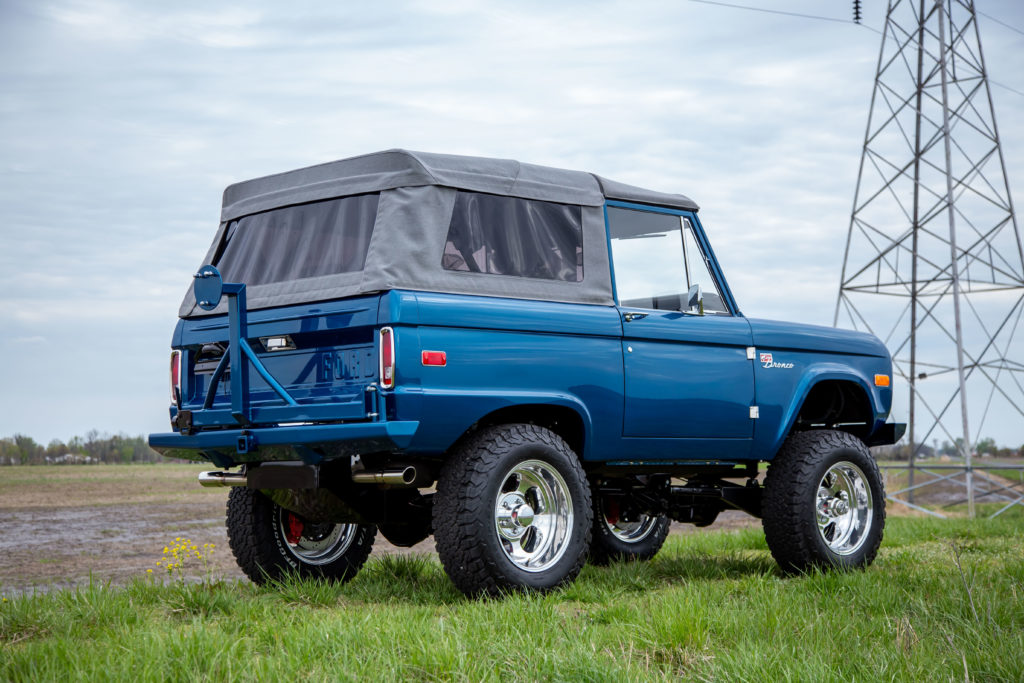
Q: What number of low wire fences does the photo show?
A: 0